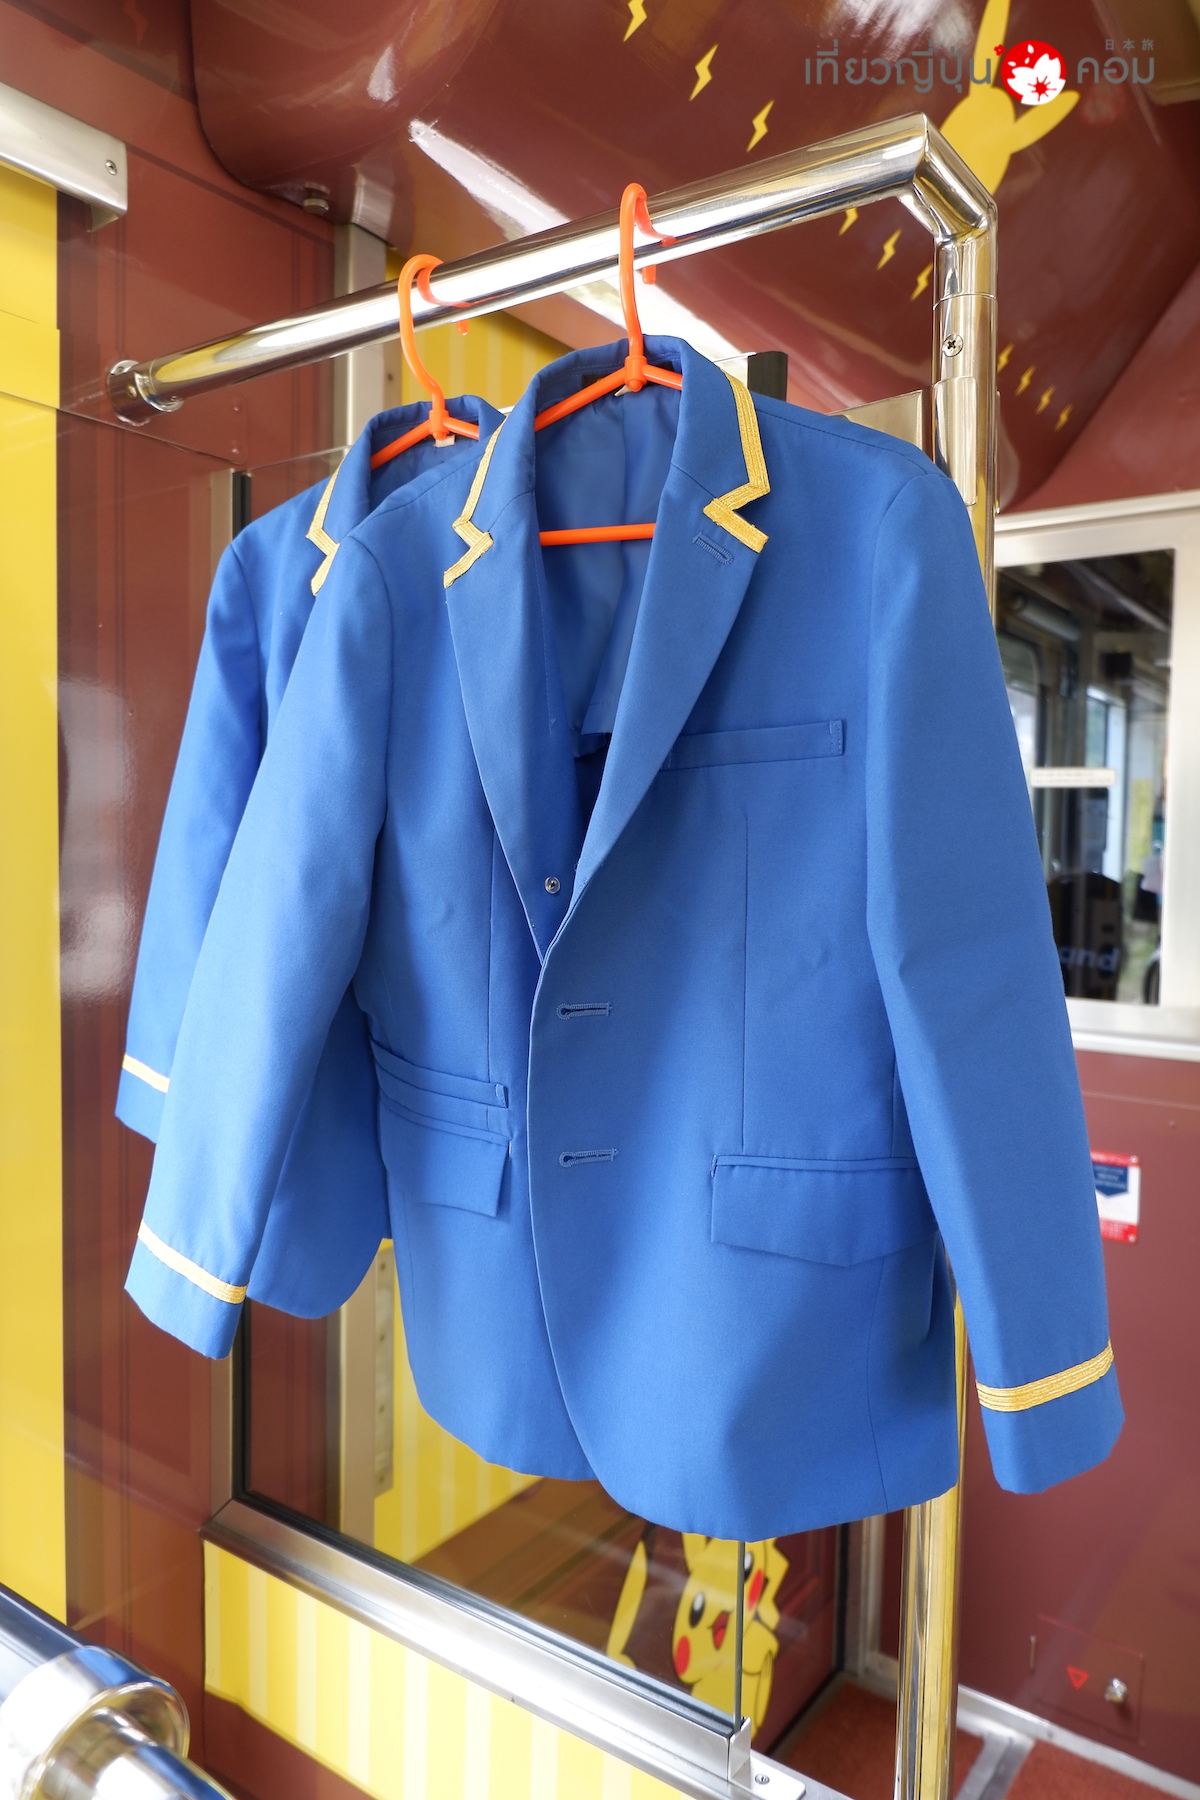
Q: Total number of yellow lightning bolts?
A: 10